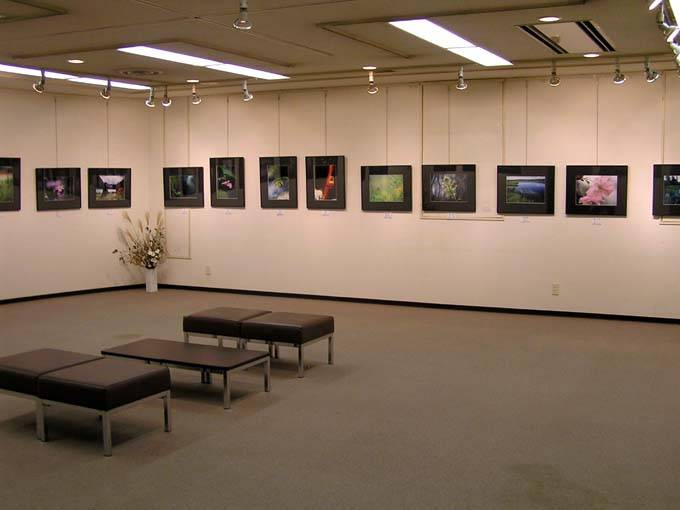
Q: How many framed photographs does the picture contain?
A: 12